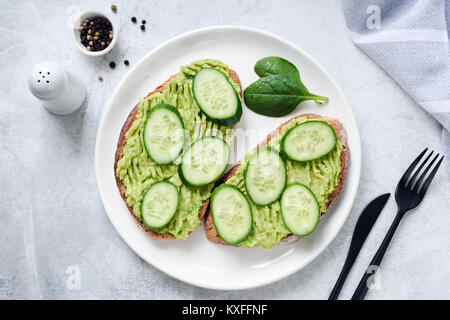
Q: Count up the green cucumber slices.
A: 8